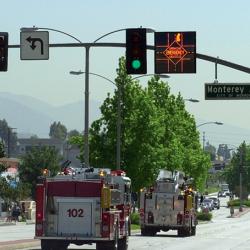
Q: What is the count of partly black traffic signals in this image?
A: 2